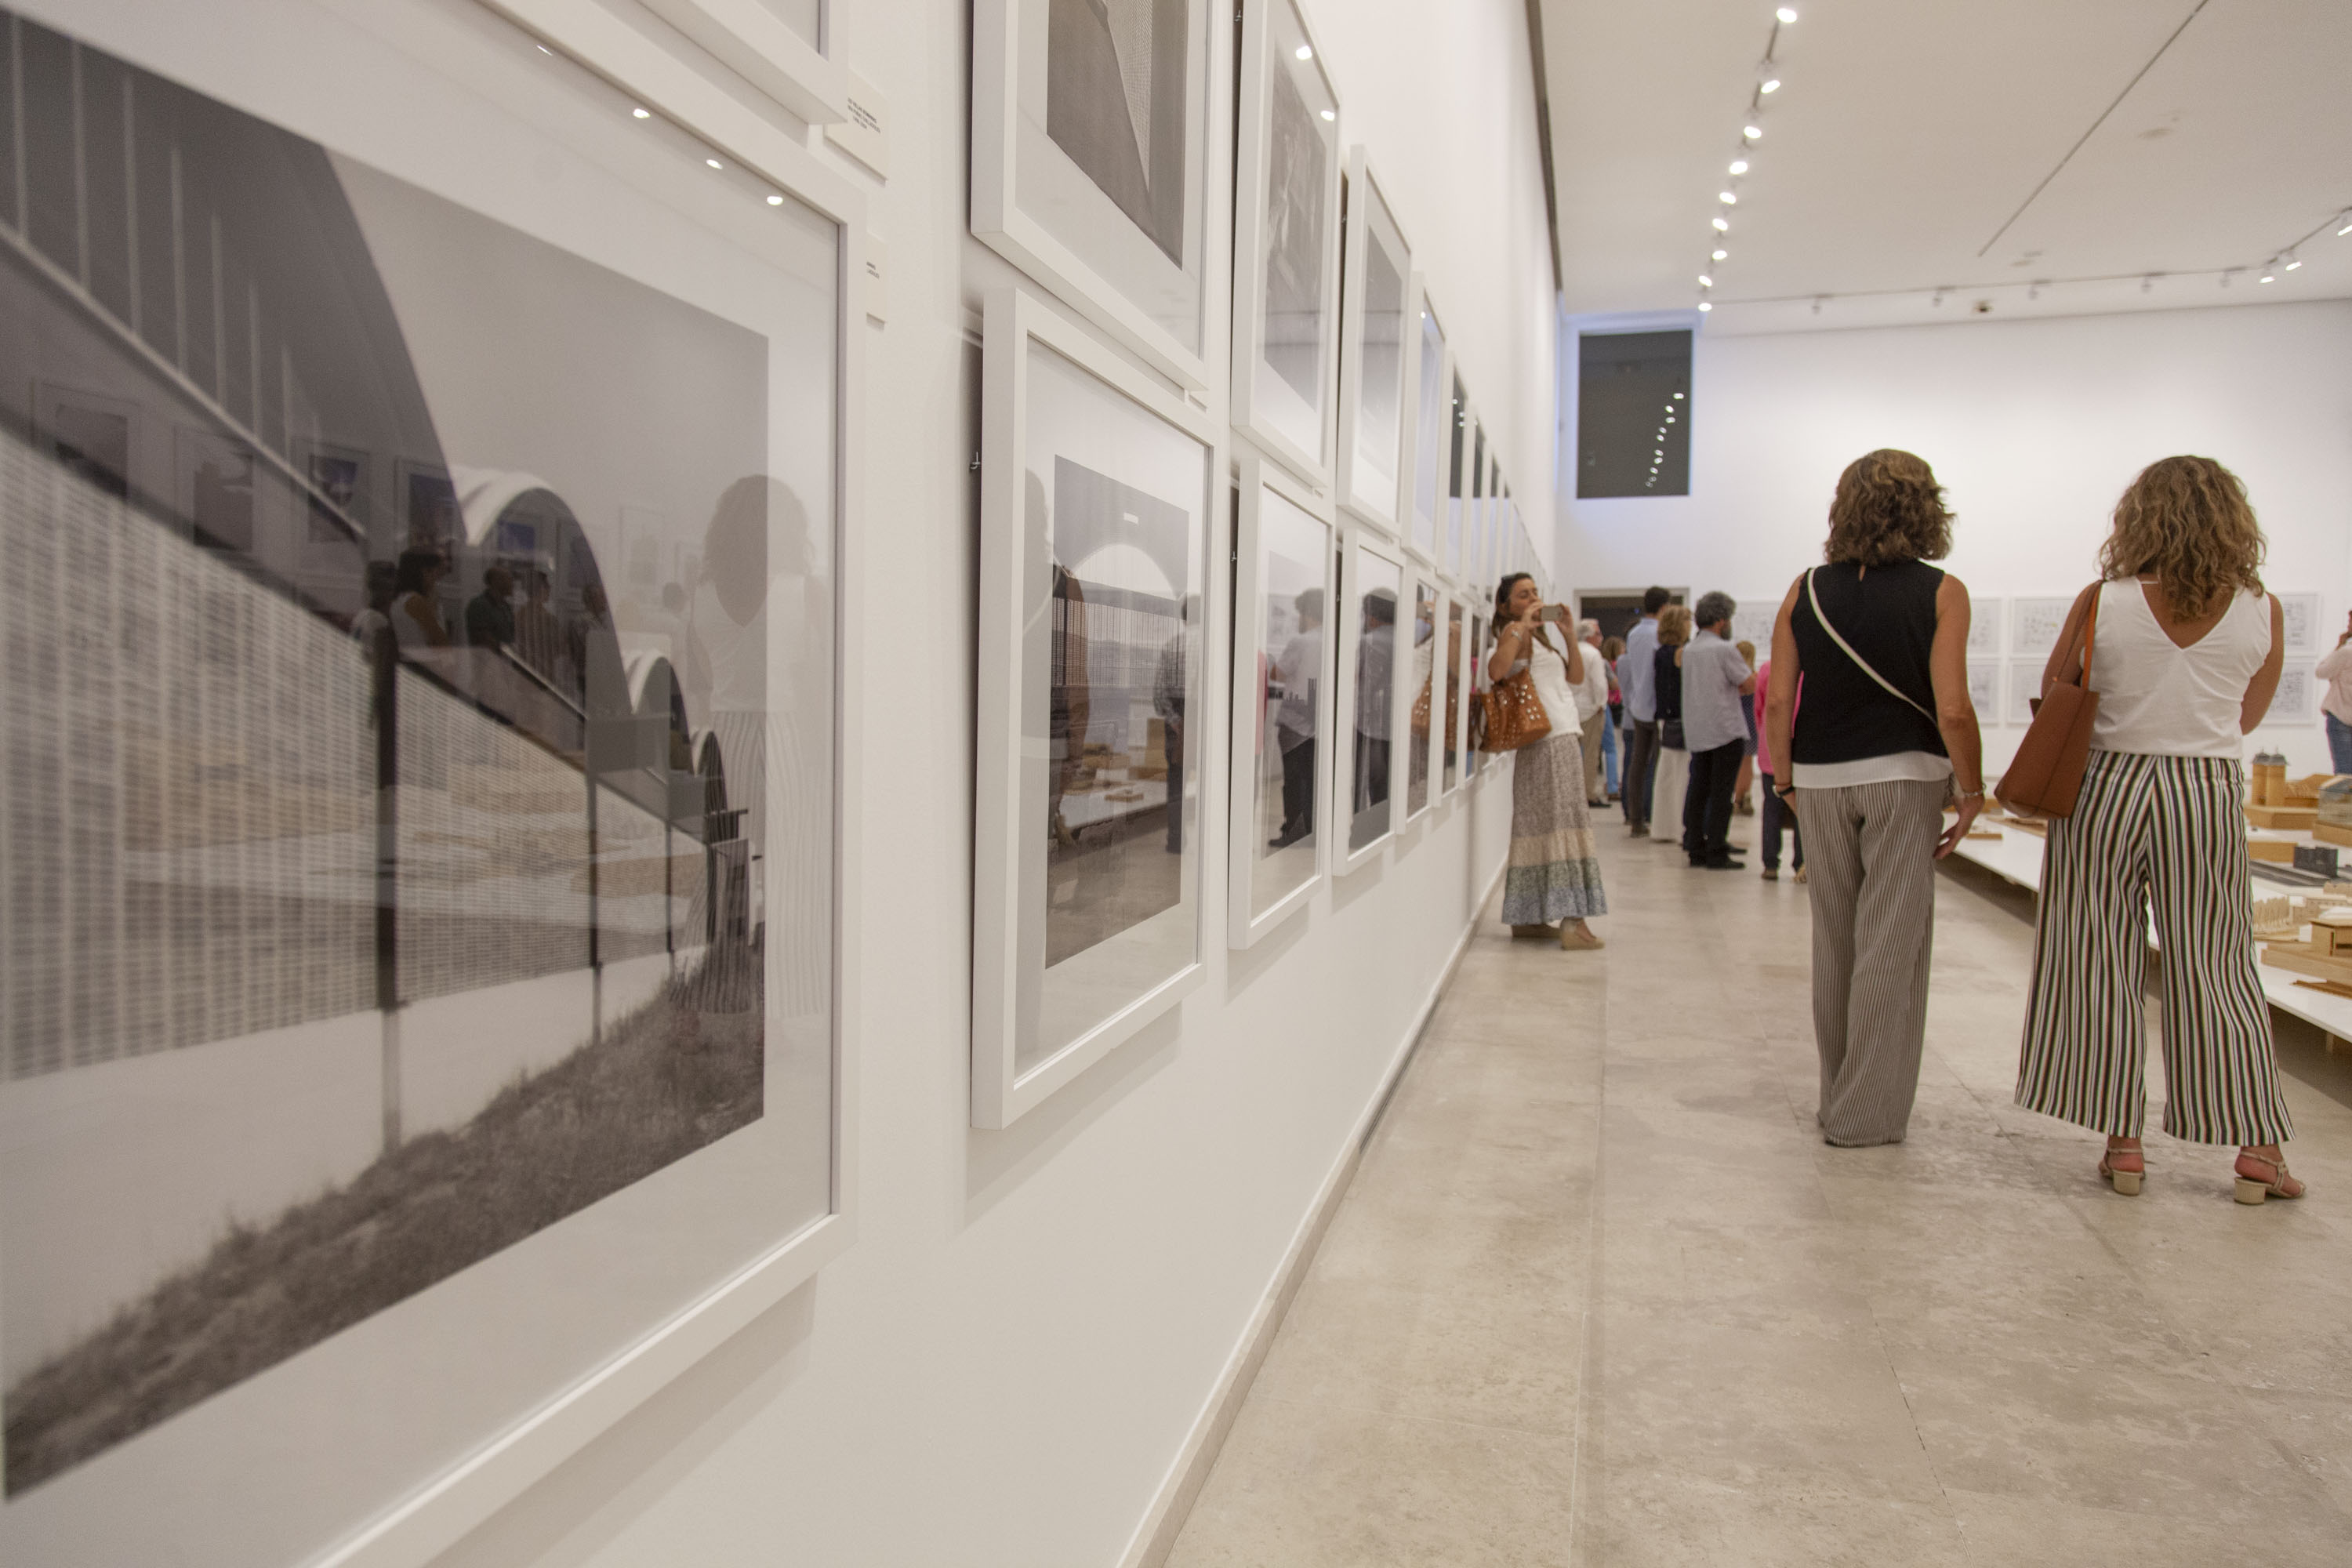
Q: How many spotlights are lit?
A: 12